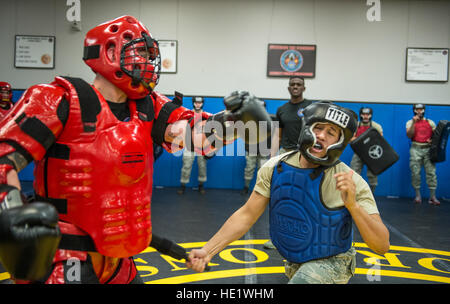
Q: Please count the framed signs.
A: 4